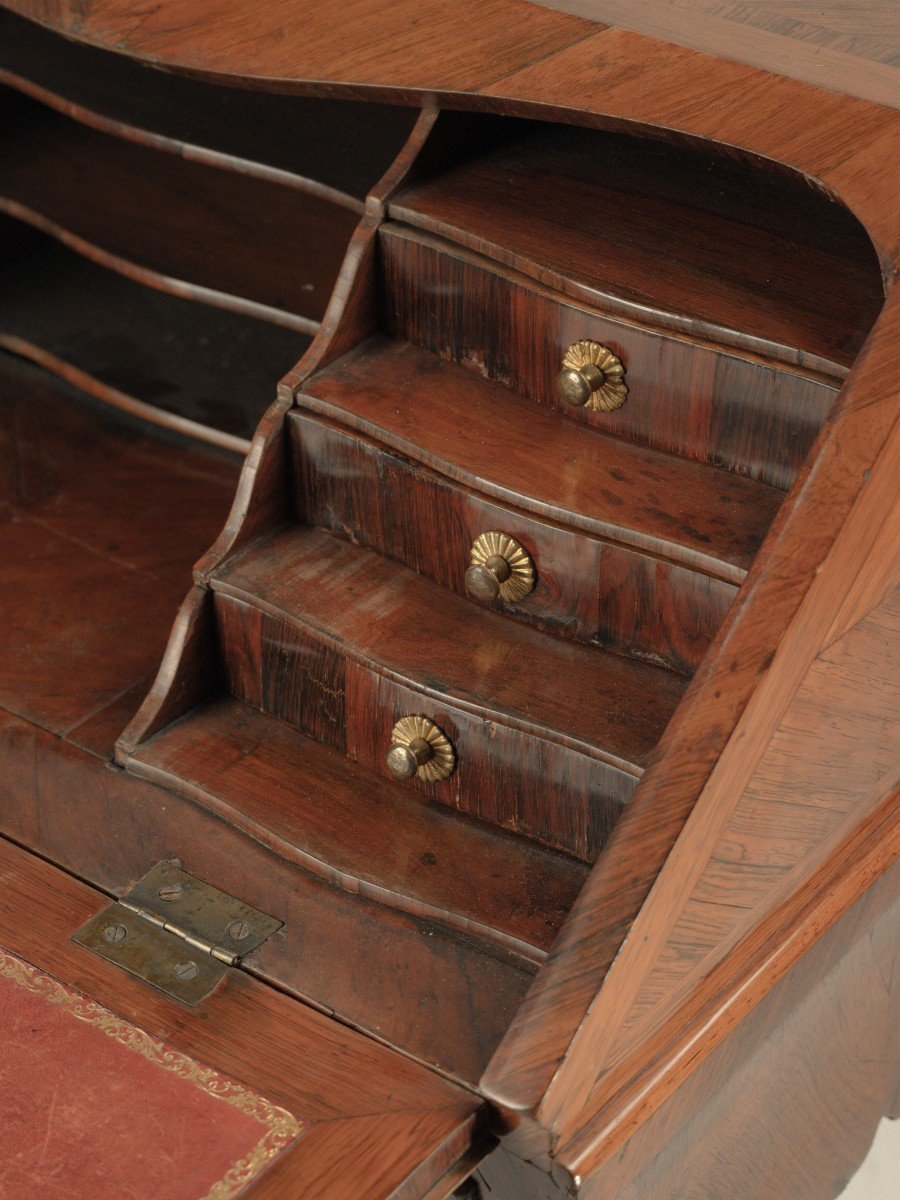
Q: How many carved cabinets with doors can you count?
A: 0